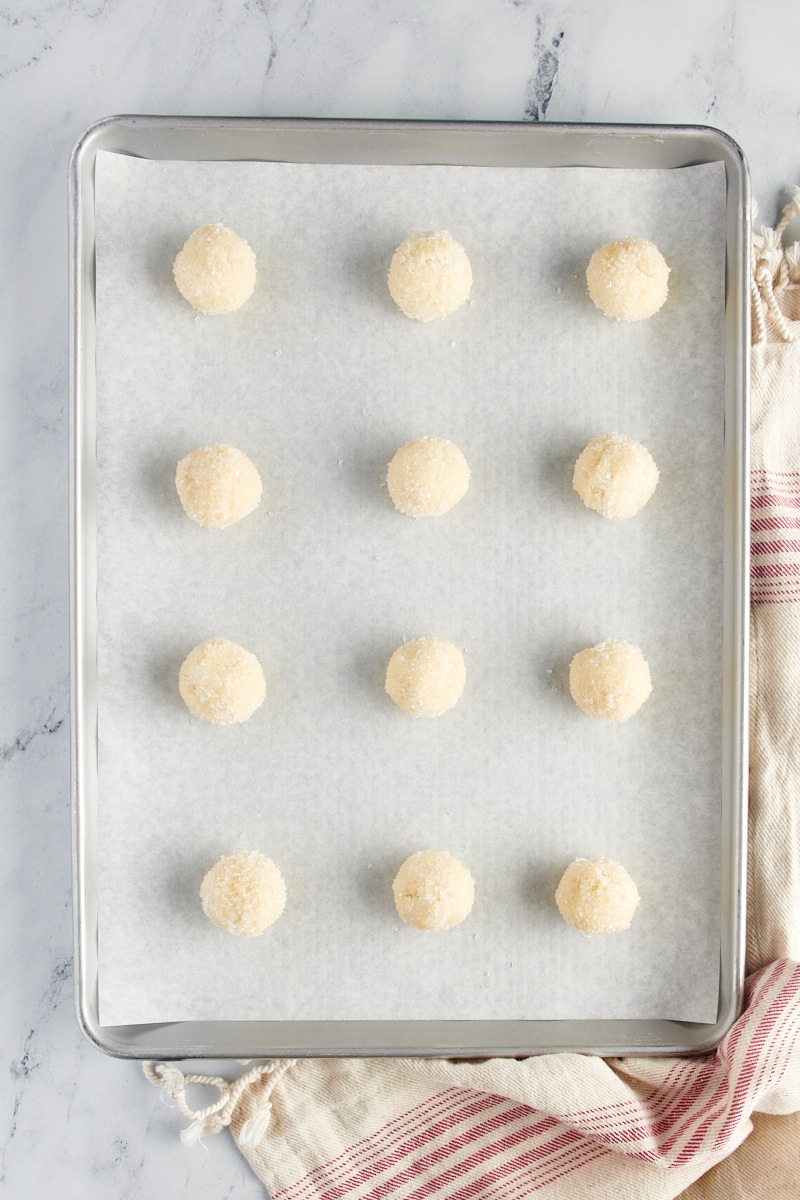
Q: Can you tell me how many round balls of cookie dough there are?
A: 12